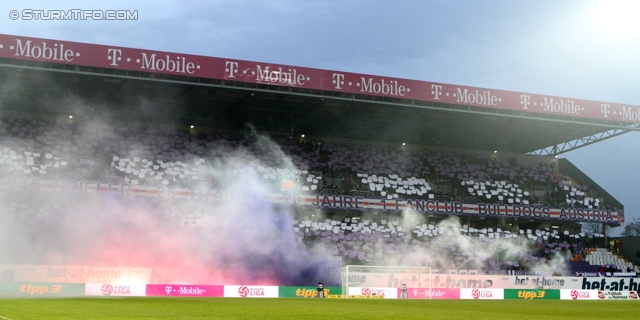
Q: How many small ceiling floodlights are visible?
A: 6